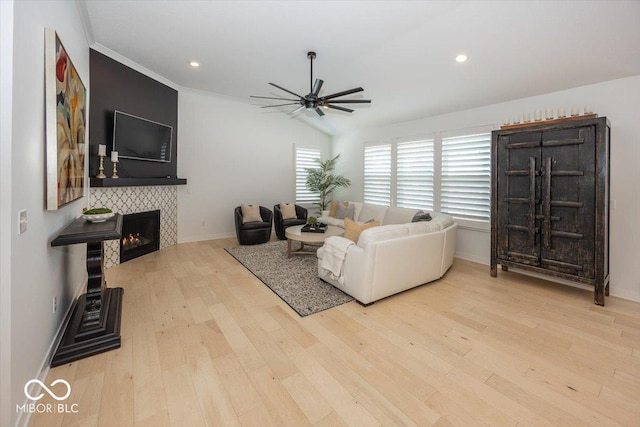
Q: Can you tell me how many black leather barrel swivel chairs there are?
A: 2